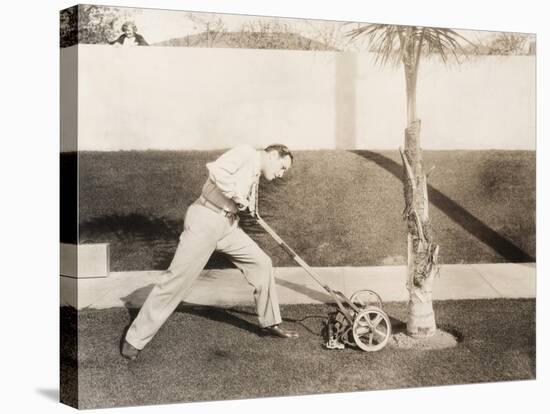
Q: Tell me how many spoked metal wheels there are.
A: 2